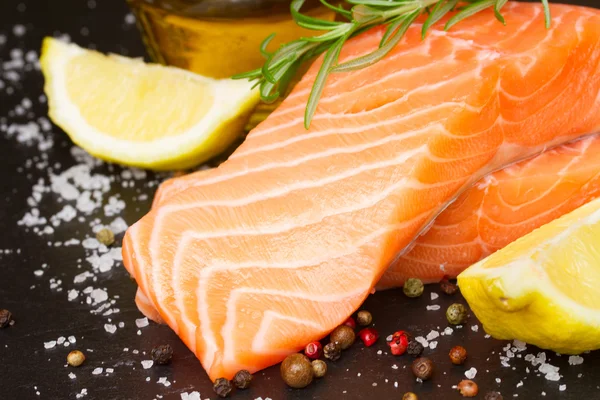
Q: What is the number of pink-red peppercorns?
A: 4